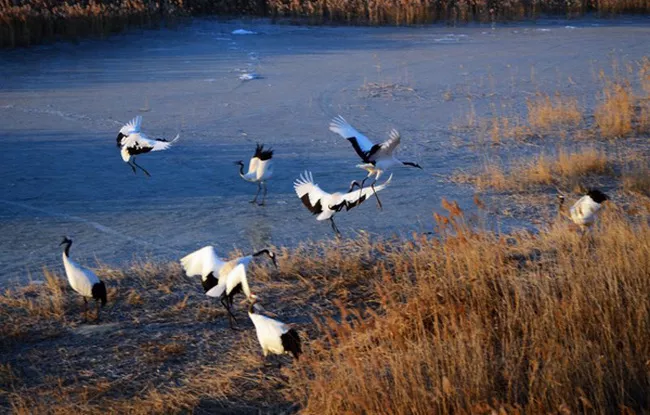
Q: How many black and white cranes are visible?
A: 8